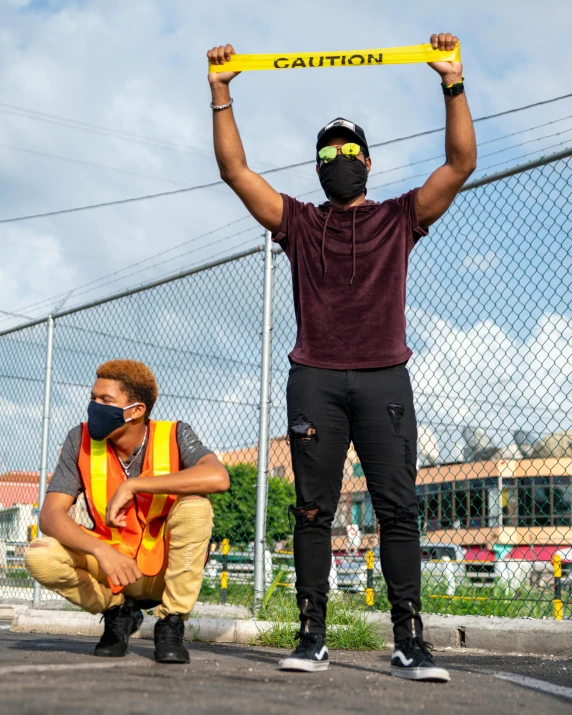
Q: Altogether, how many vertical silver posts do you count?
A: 2